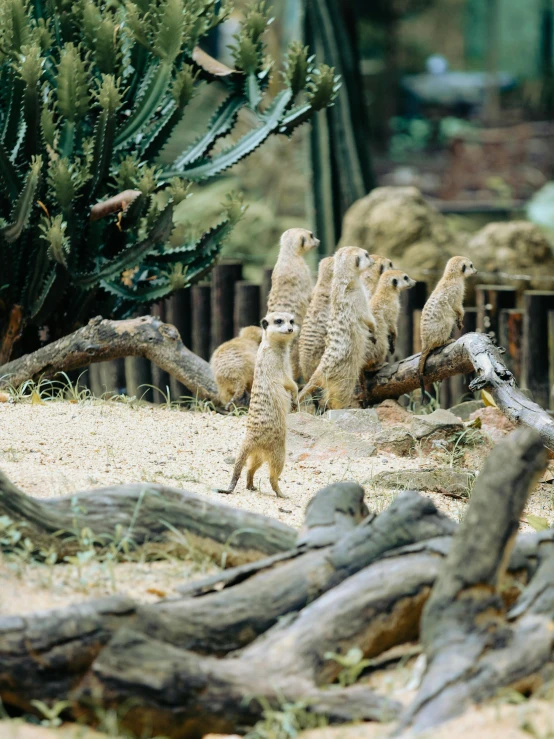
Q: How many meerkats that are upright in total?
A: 7